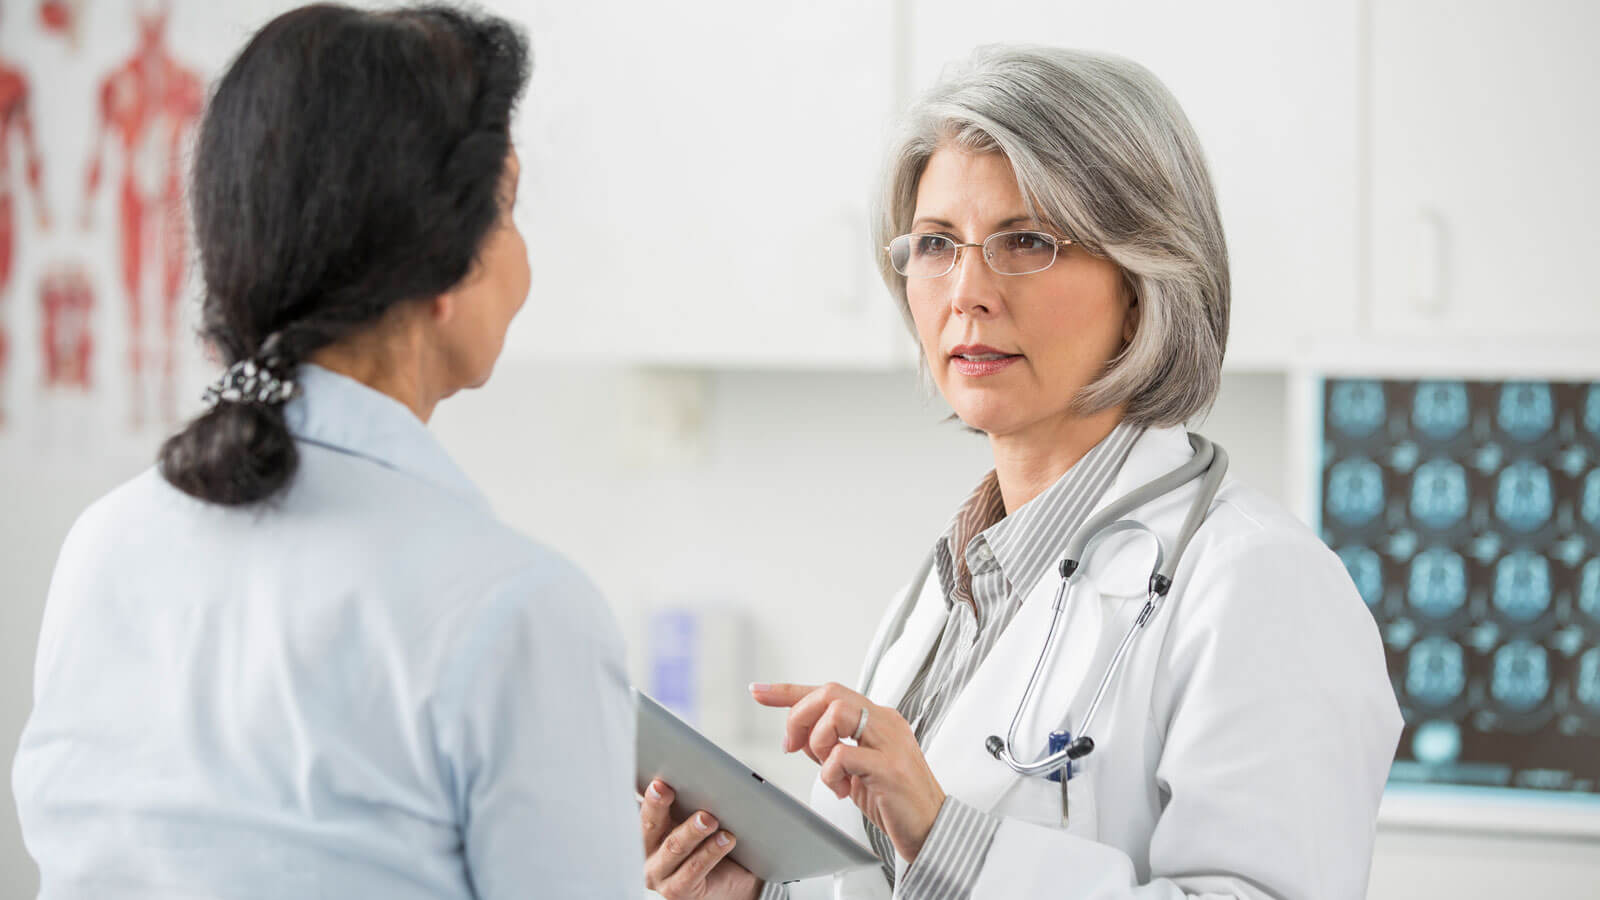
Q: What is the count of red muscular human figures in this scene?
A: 2